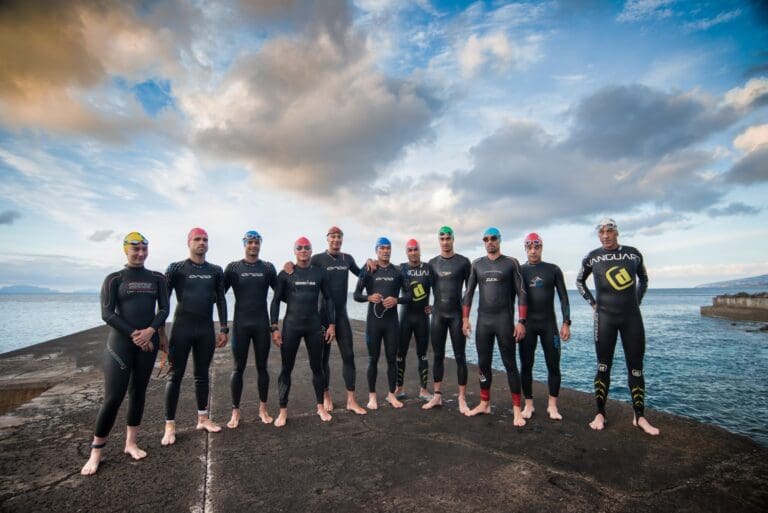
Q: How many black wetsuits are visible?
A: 11